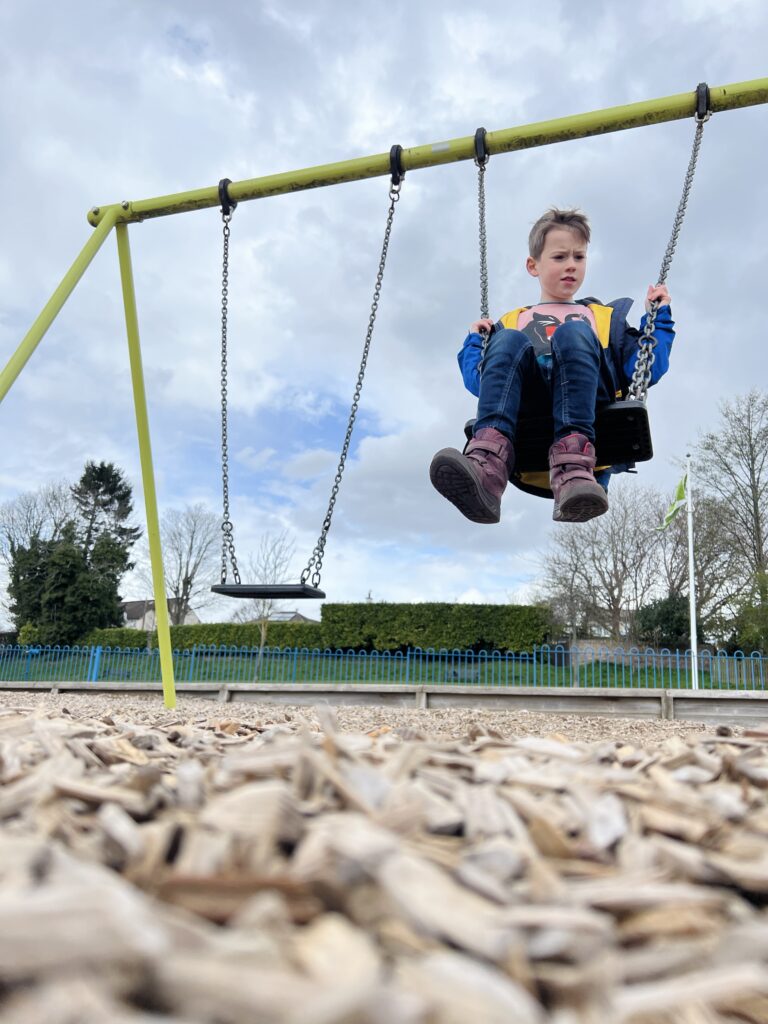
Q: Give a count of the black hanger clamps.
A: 4